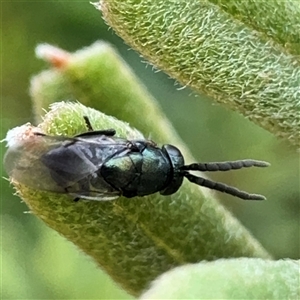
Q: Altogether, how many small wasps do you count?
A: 1